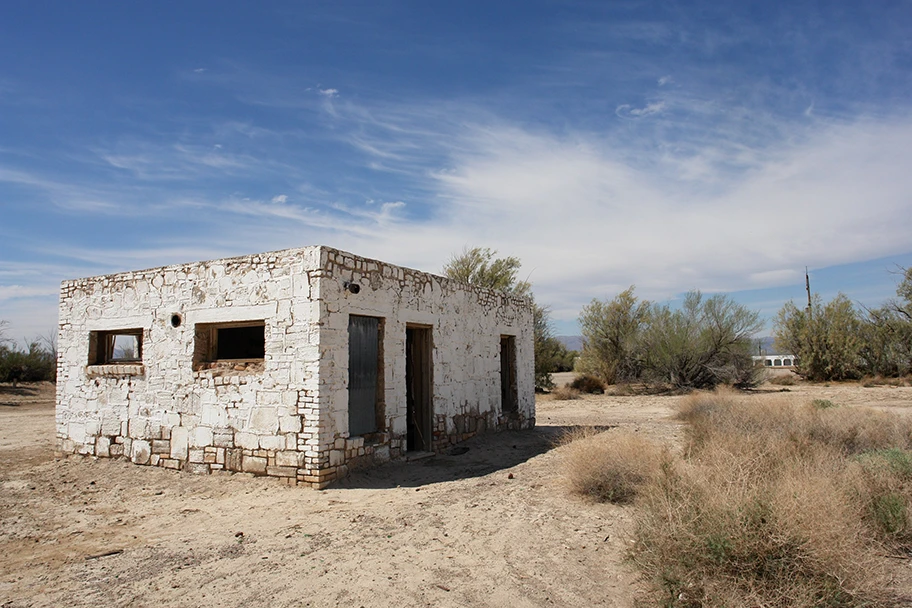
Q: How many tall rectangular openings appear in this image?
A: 3